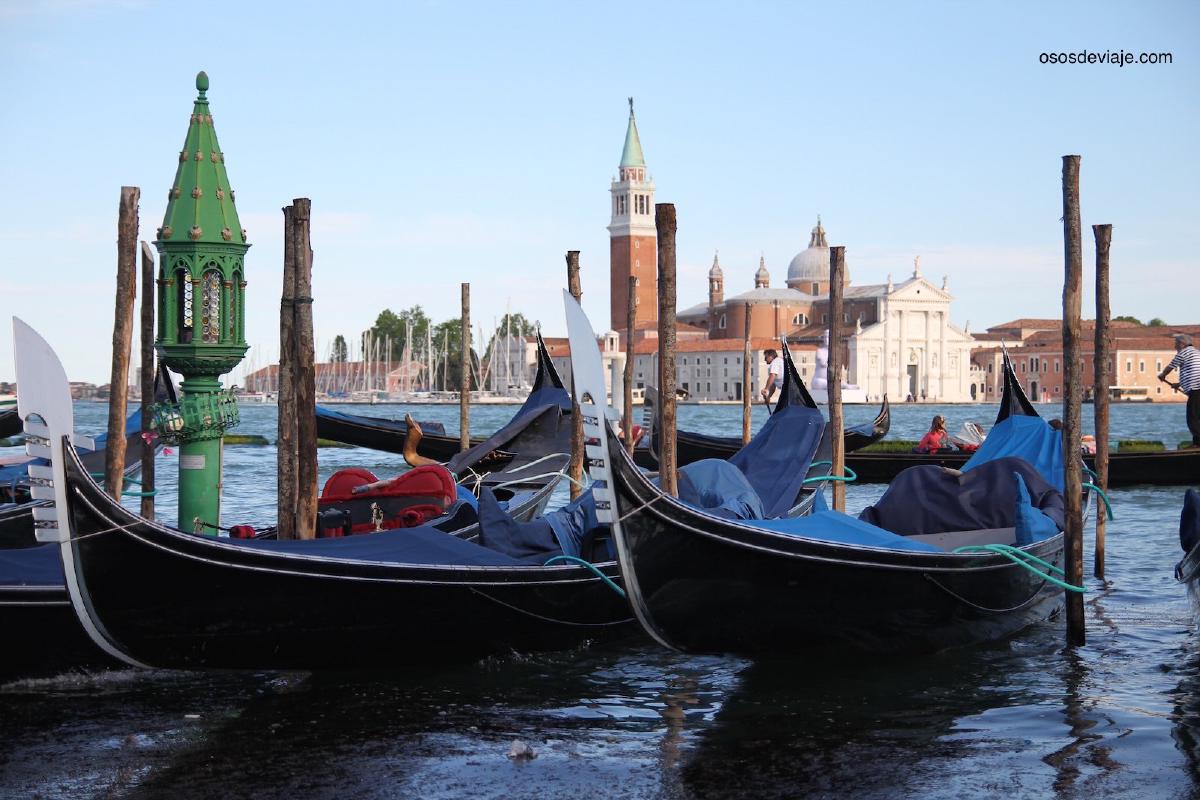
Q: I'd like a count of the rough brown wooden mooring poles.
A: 12